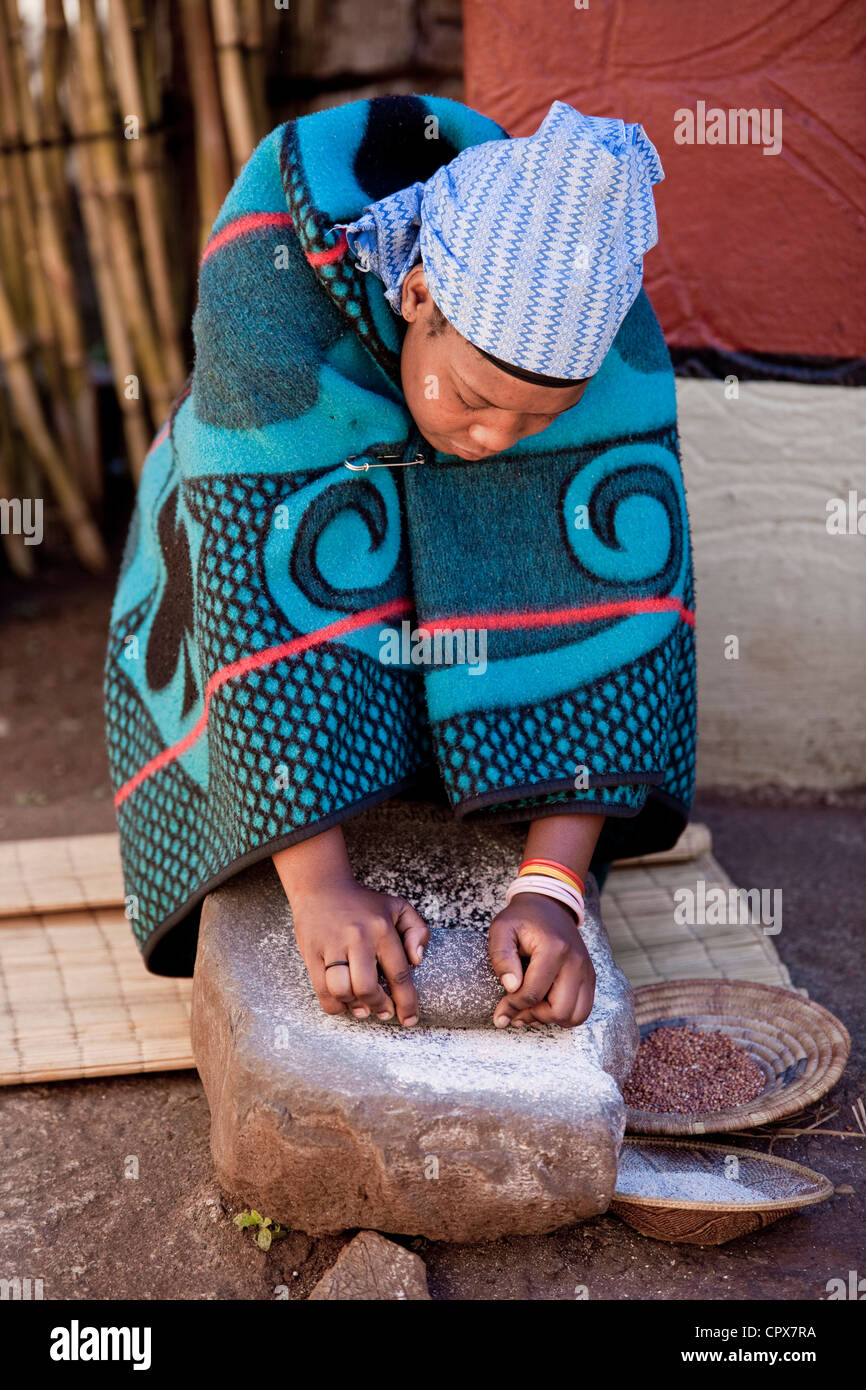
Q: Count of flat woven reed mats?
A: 1